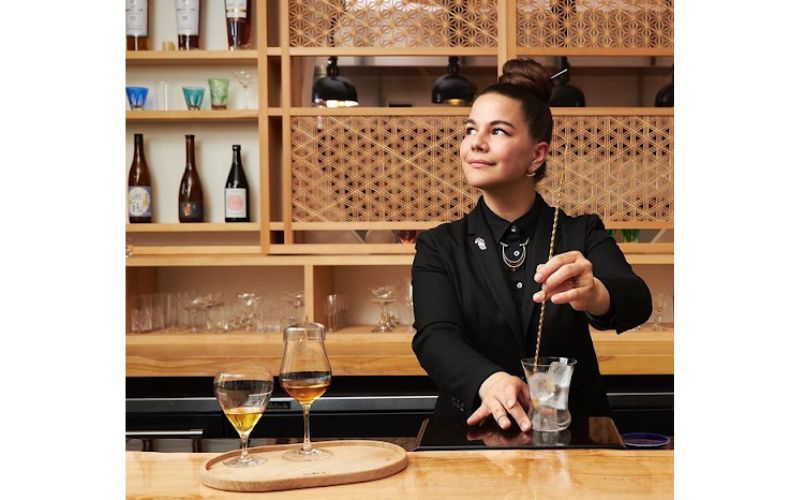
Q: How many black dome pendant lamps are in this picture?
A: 4